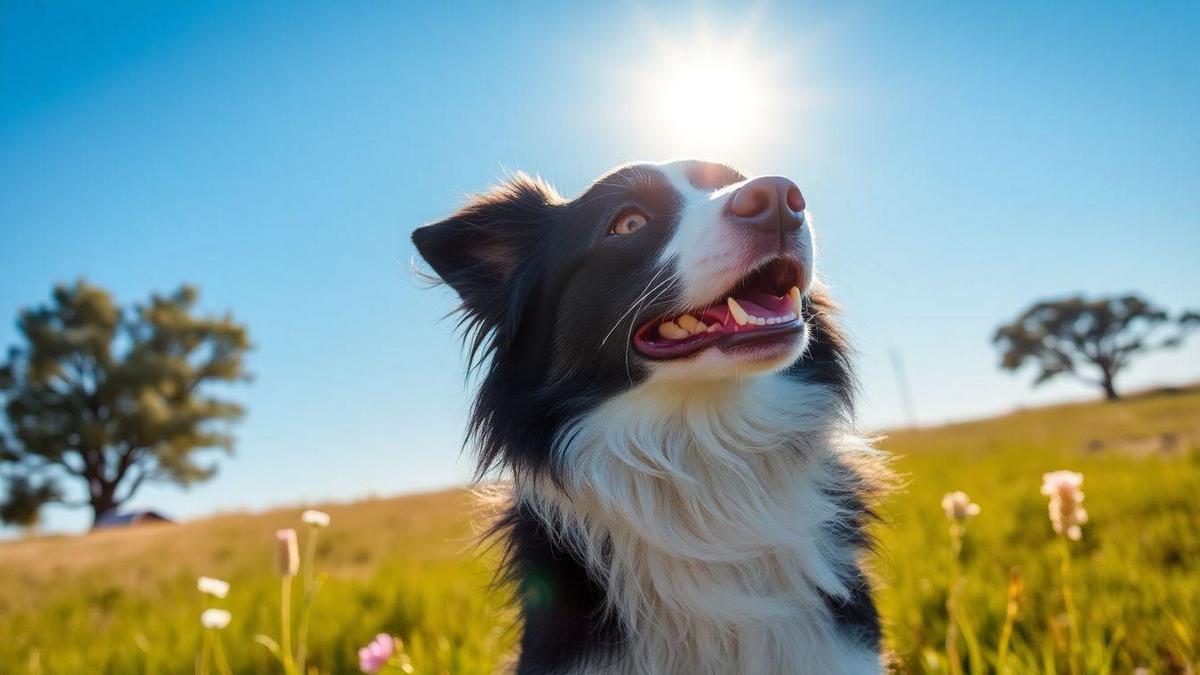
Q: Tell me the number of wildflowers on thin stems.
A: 7